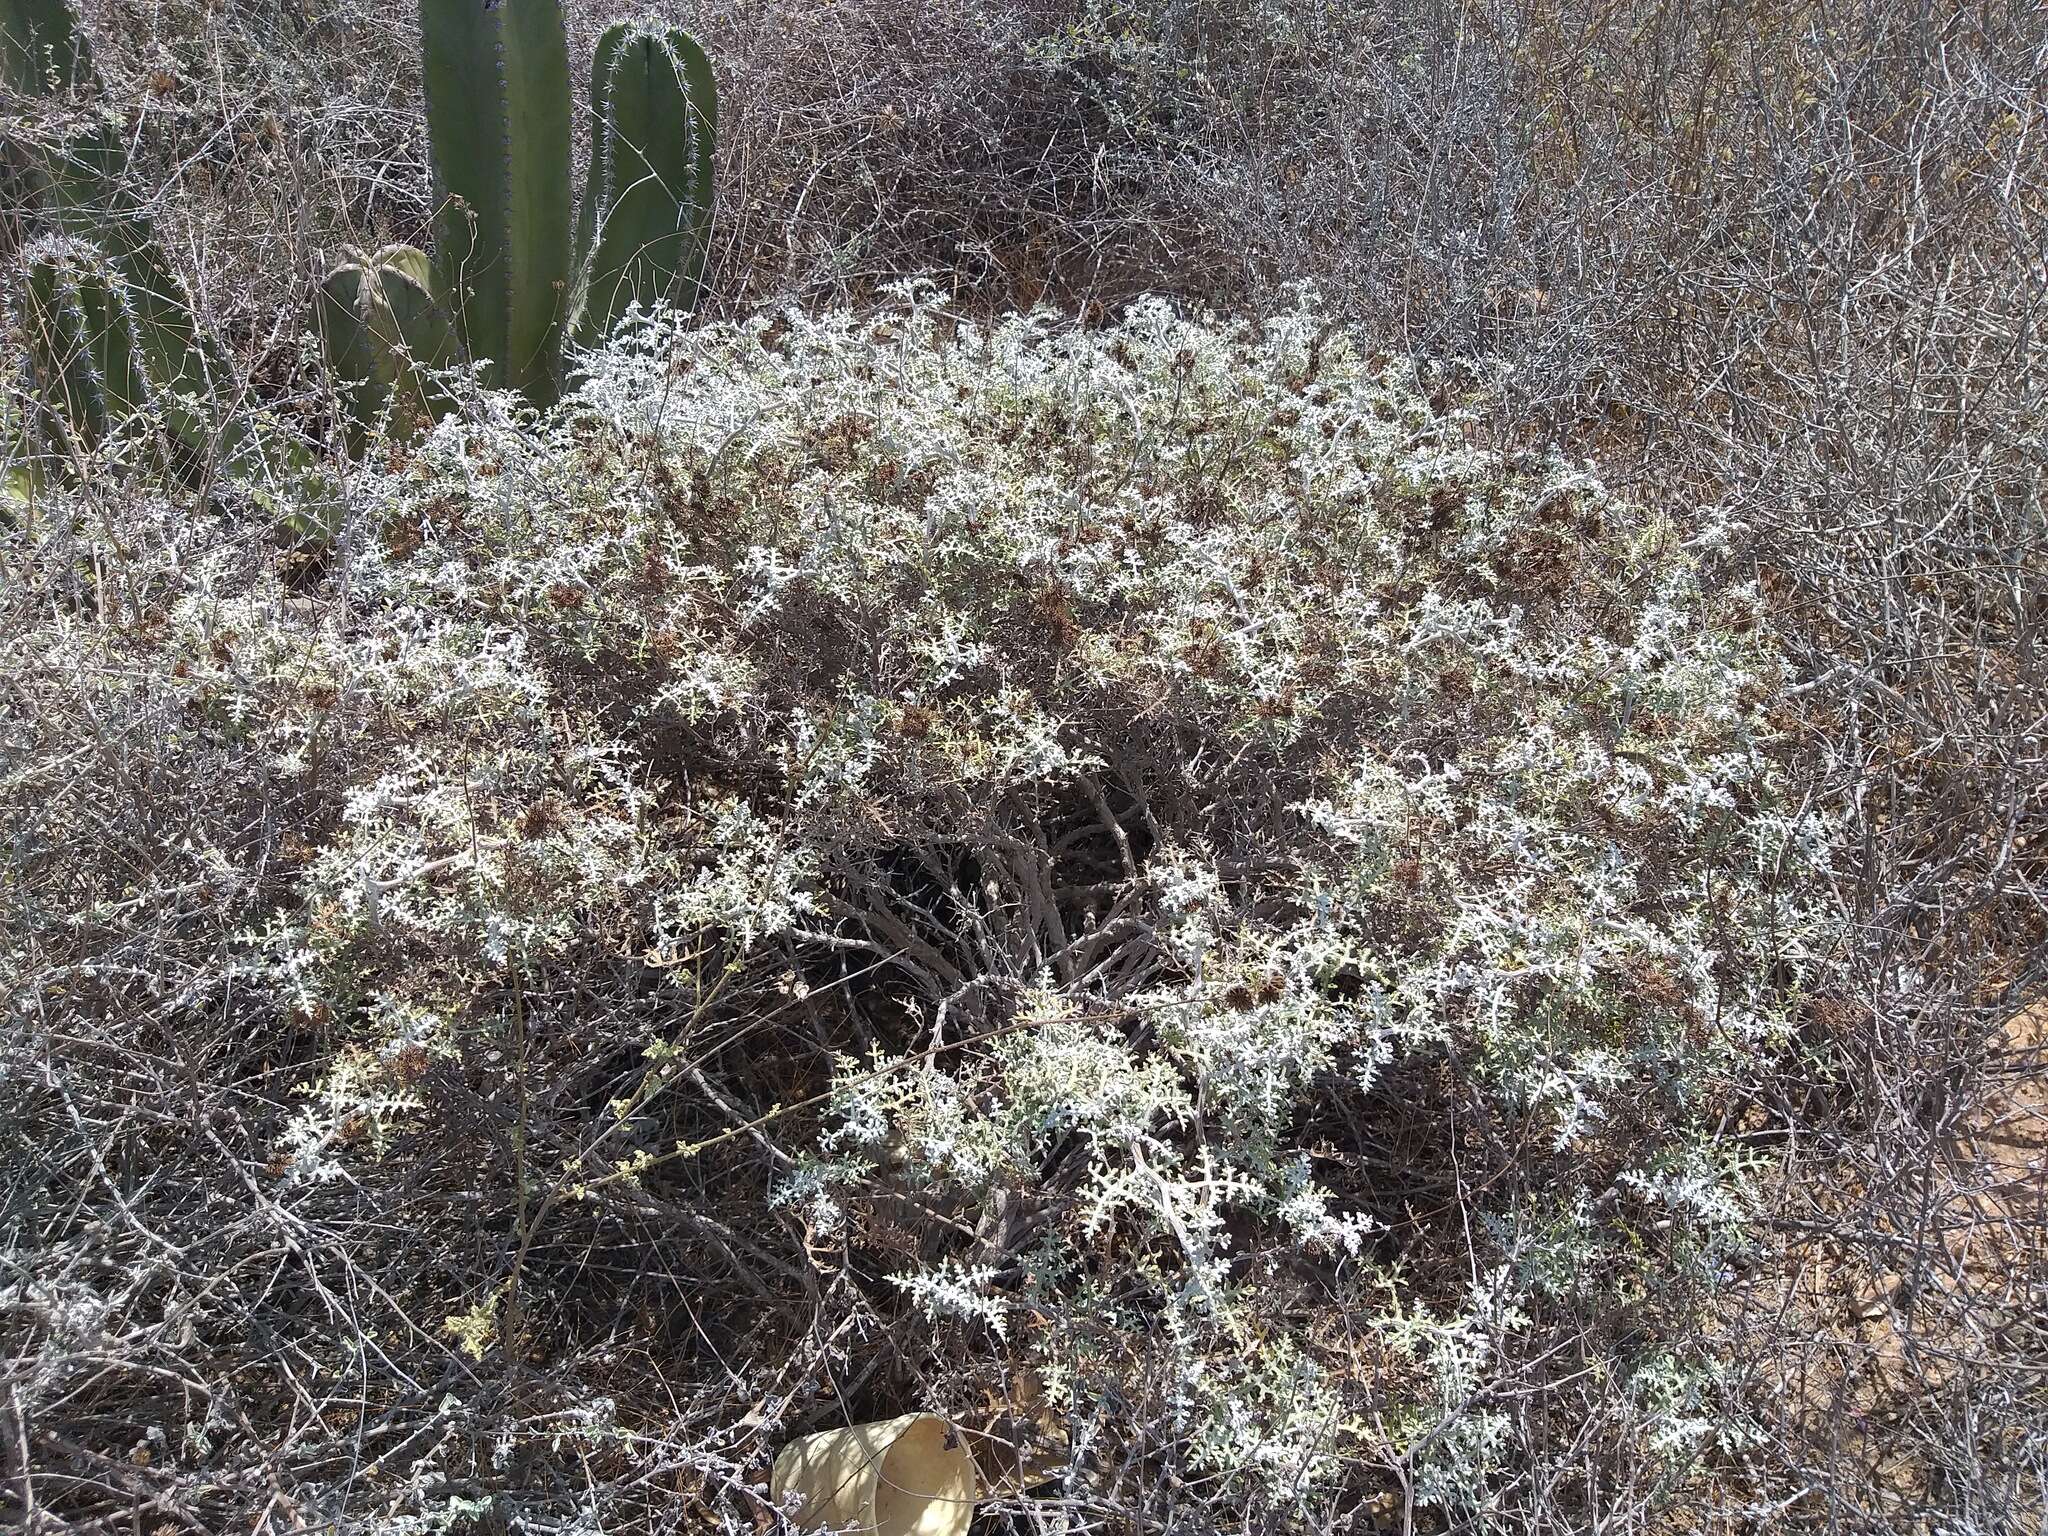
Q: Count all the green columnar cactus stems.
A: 5